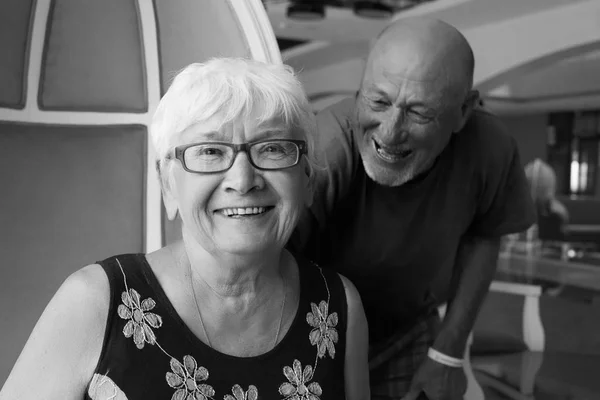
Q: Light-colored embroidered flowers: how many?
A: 5